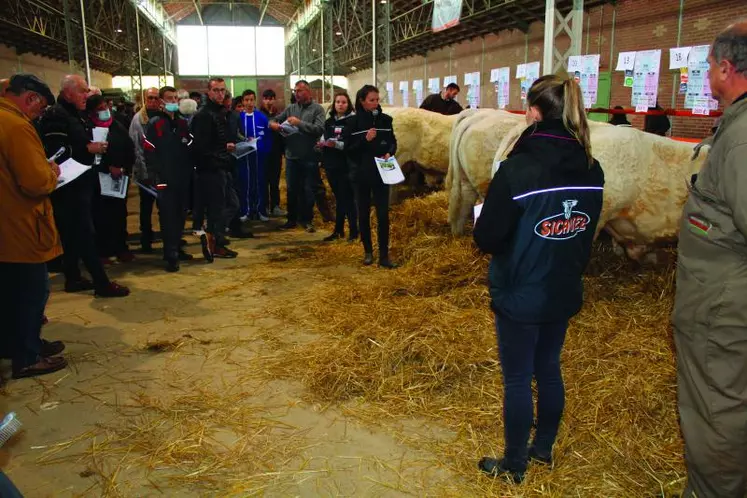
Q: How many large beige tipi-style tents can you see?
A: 0